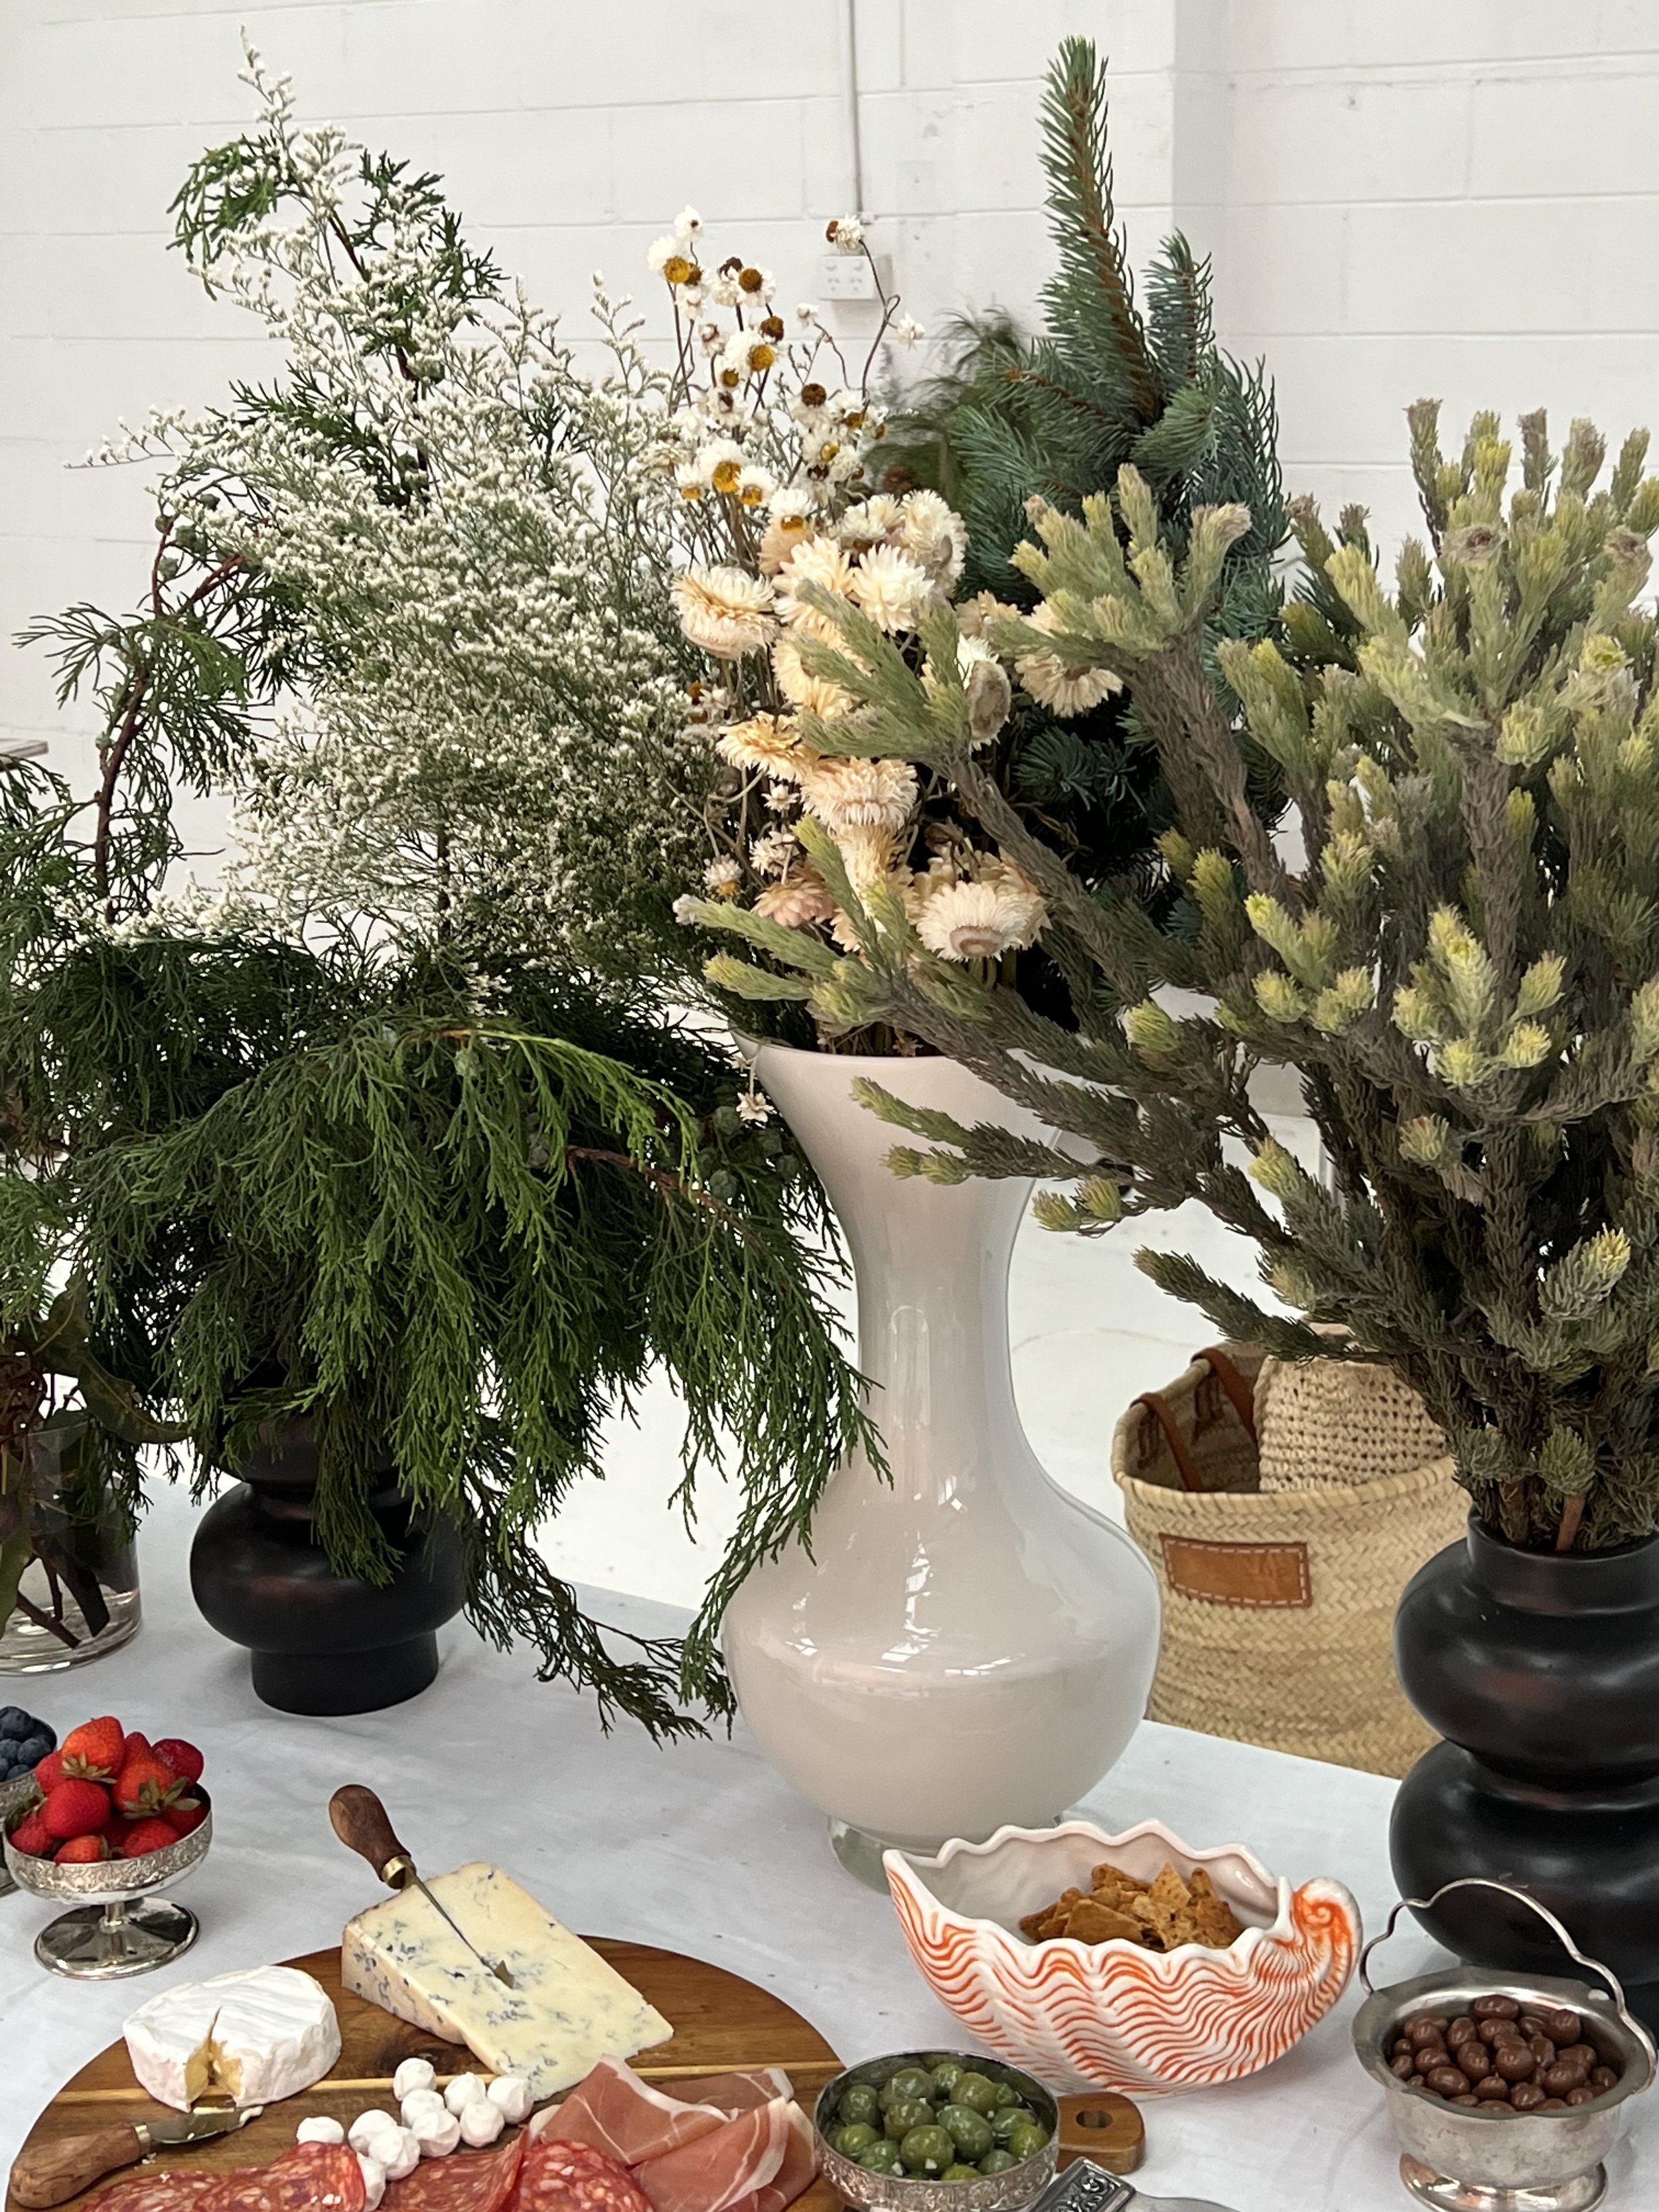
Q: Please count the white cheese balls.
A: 10